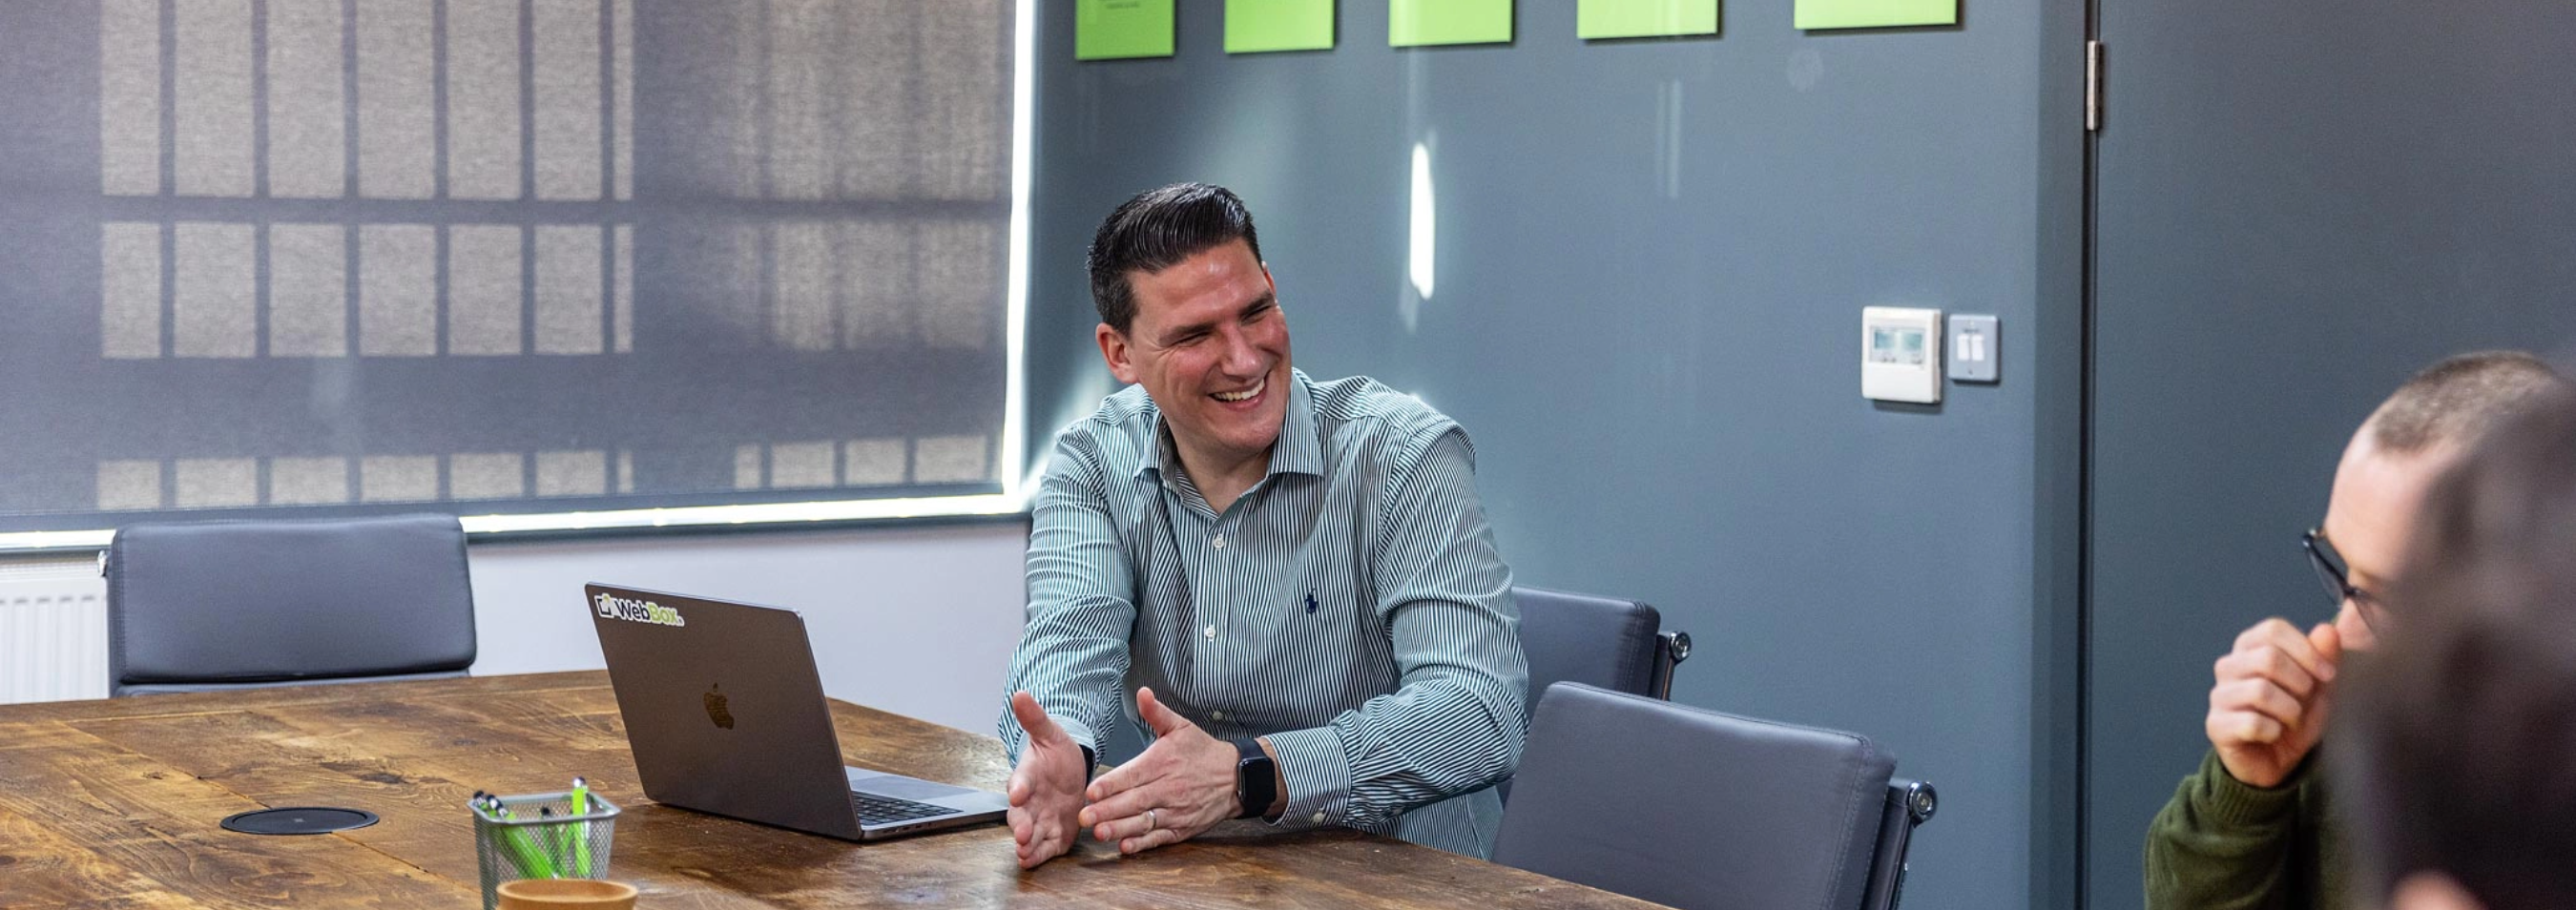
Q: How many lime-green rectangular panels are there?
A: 5